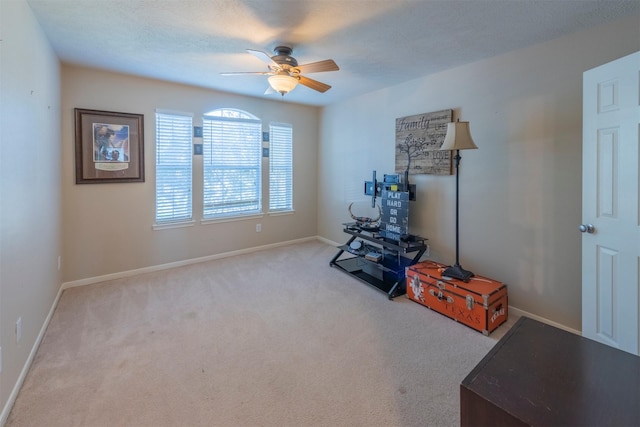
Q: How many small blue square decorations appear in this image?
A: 4